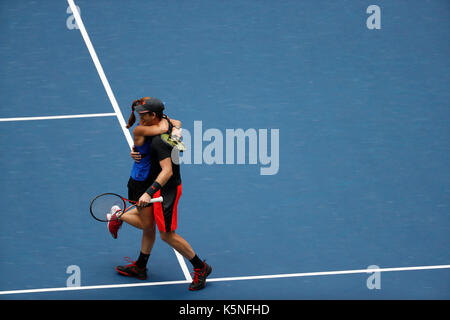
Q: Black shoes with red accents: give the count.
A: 2